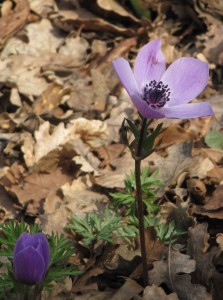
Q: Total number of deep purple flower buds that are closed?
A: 1